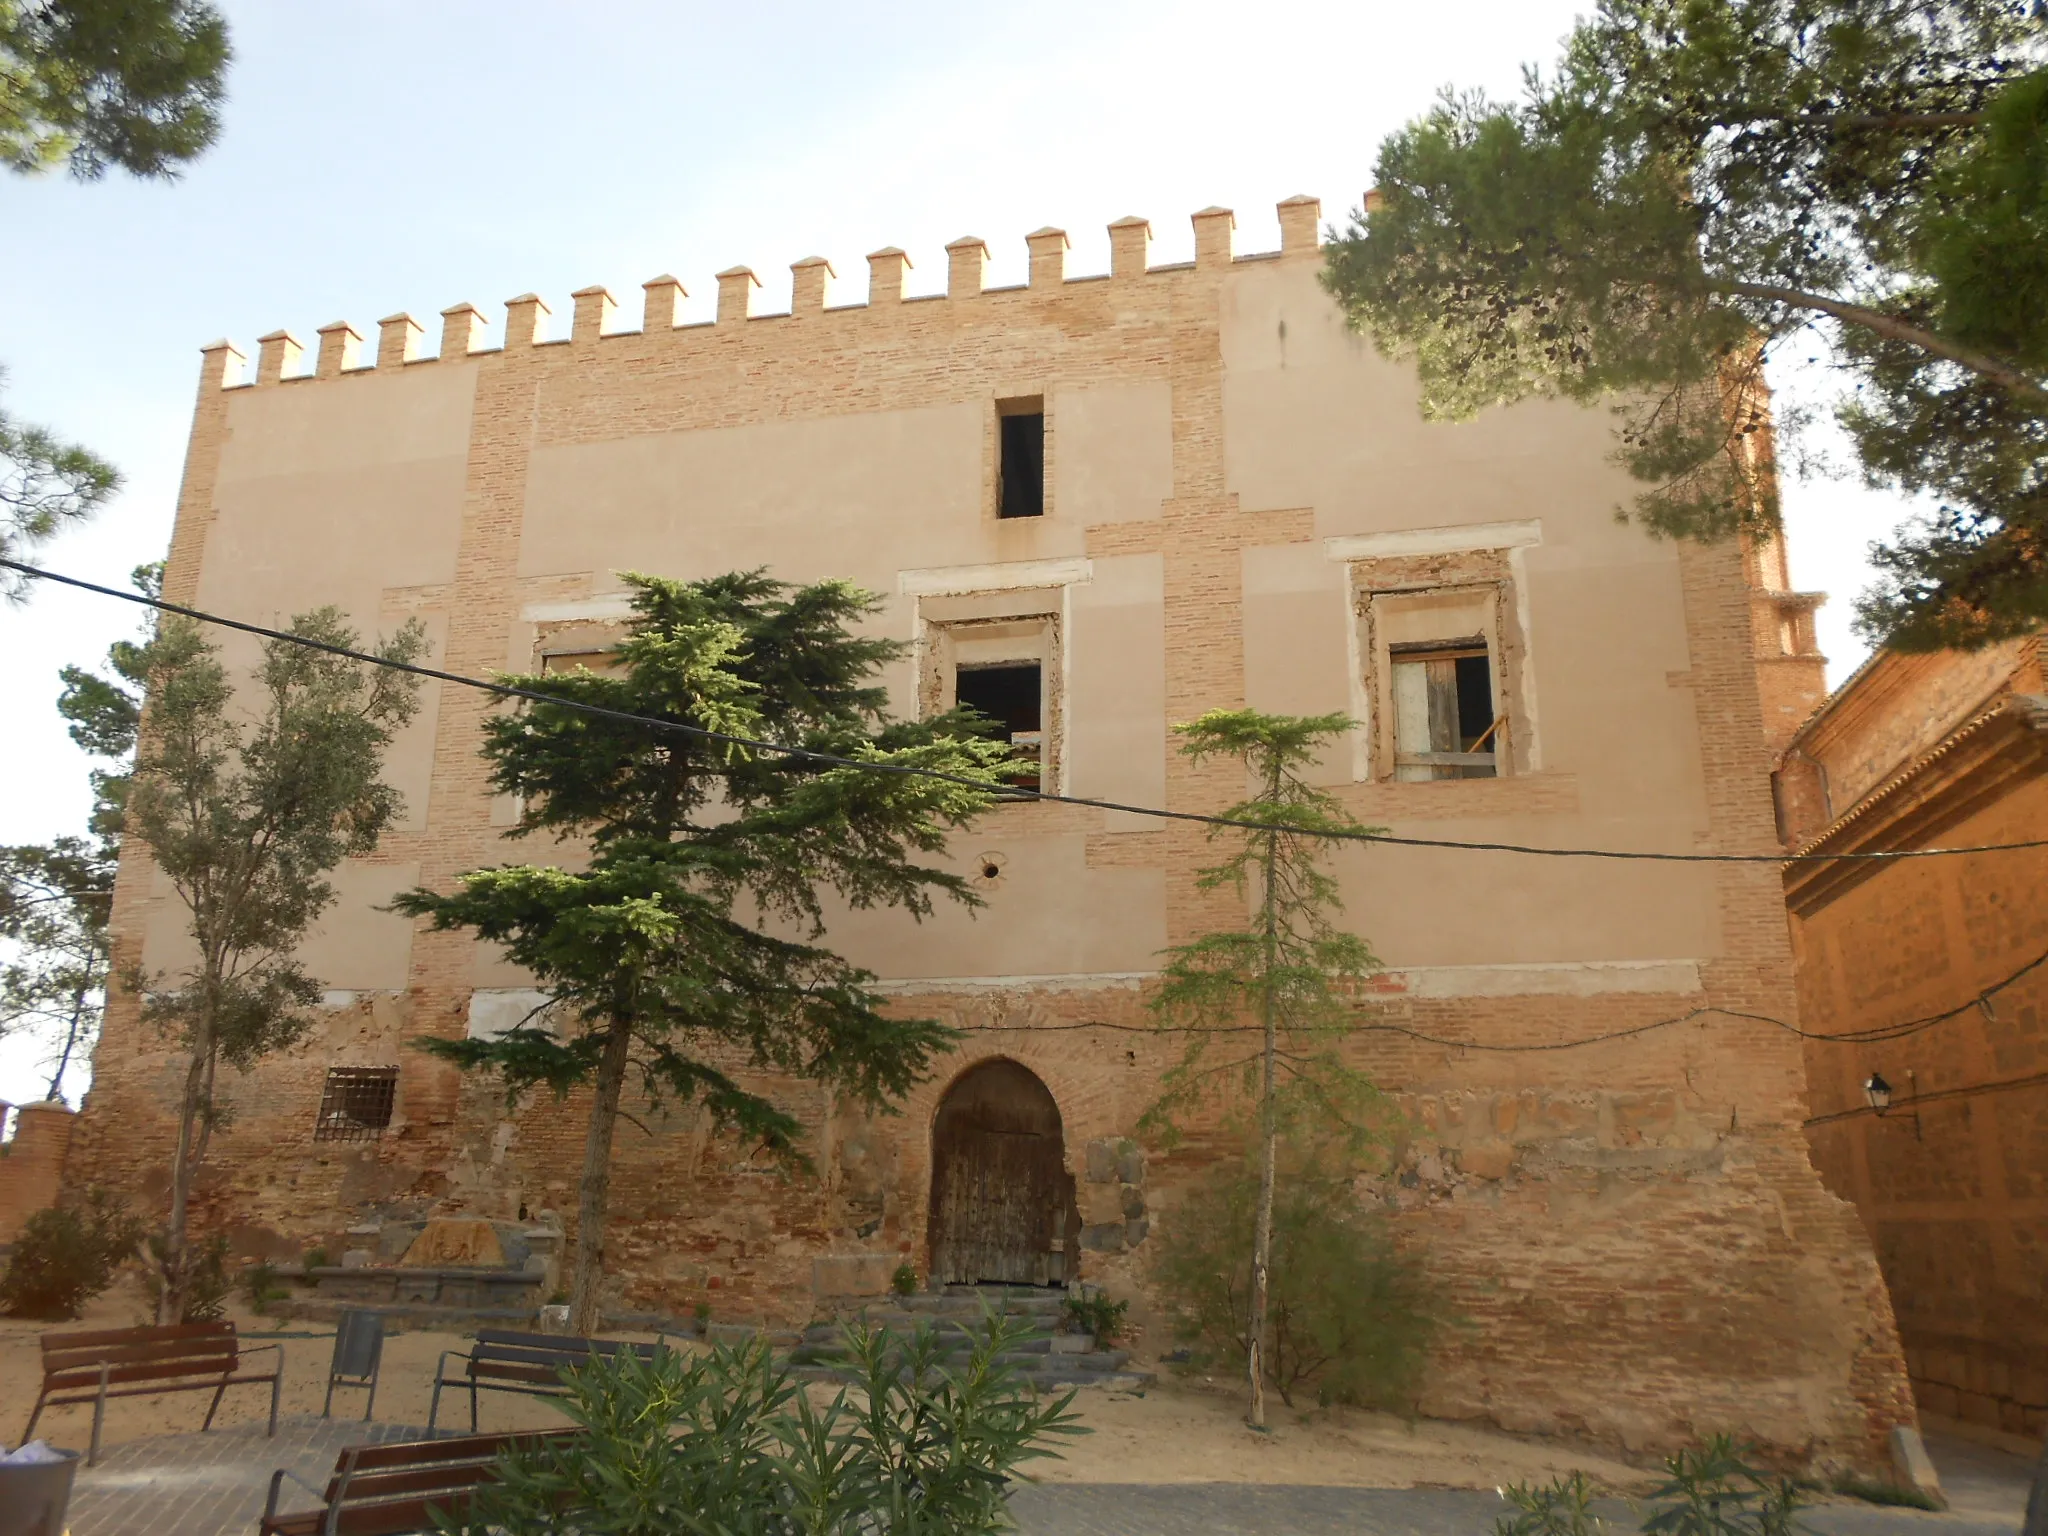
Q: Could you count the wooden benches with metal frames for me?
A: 3